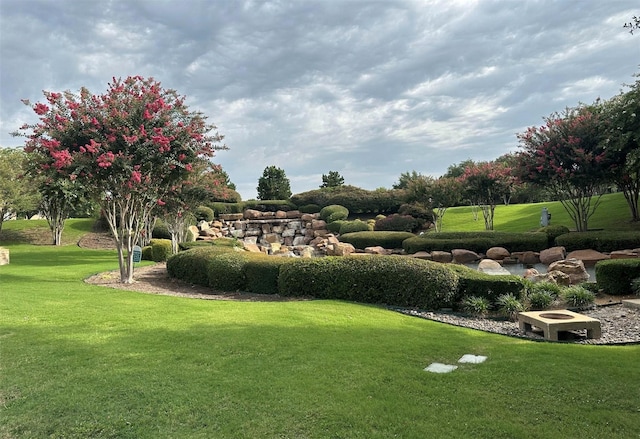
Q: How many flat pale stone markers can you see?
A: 2